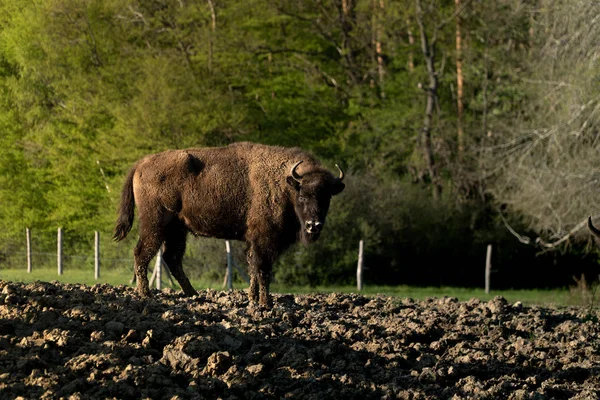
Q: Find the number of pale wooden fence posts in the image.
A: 7